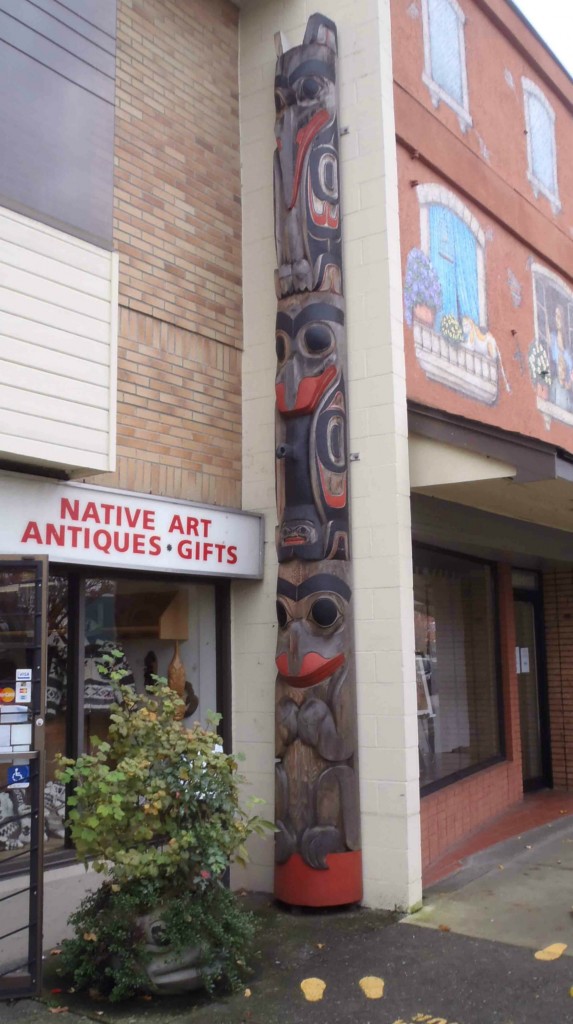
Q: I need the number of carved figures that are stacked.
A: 3